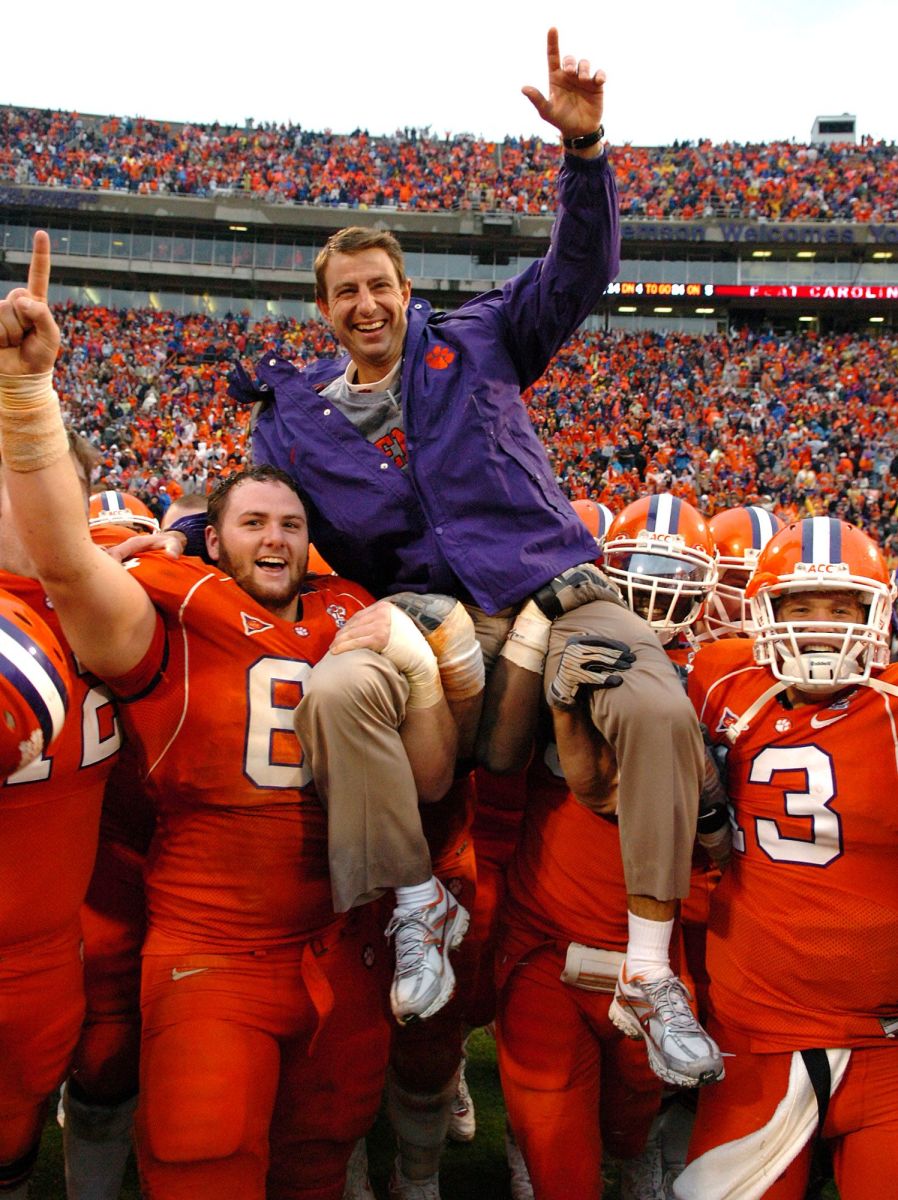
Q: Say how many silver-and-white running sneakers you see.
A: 2